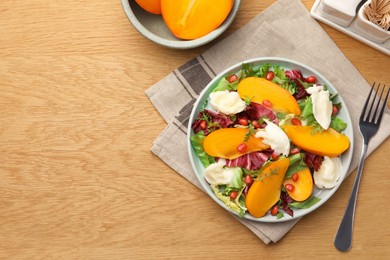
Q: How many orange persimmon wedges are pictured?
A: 5